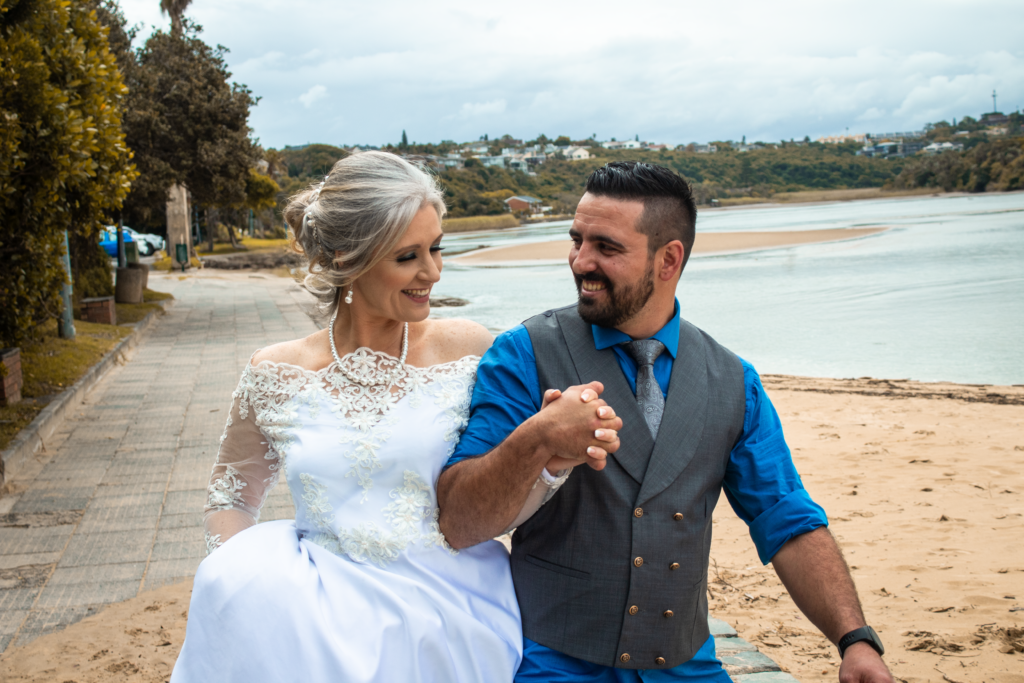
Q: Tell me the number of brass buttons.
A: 8